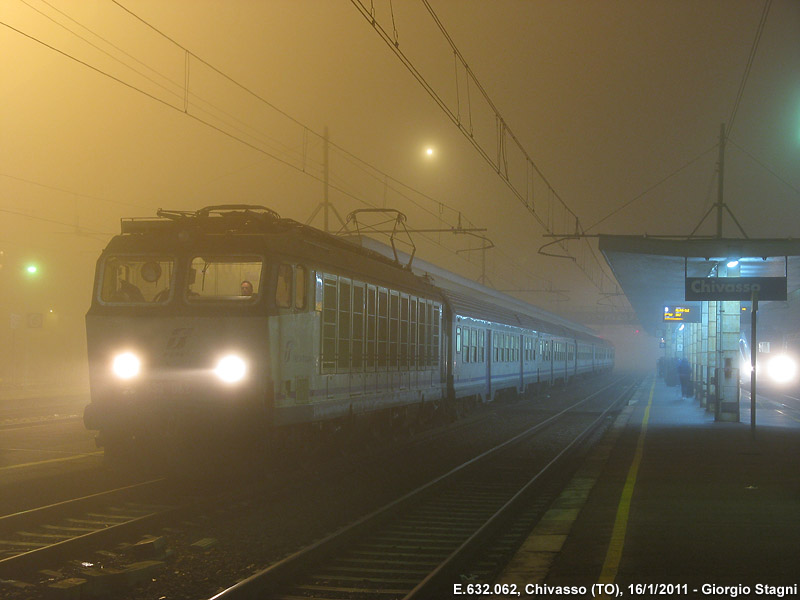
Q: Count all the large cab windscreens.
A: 2